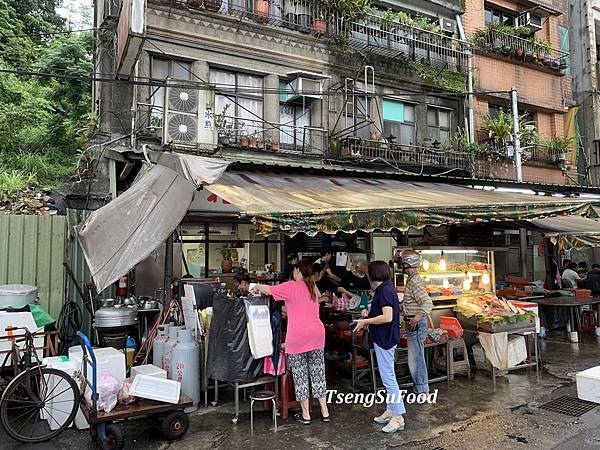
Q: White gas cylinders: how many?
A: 3